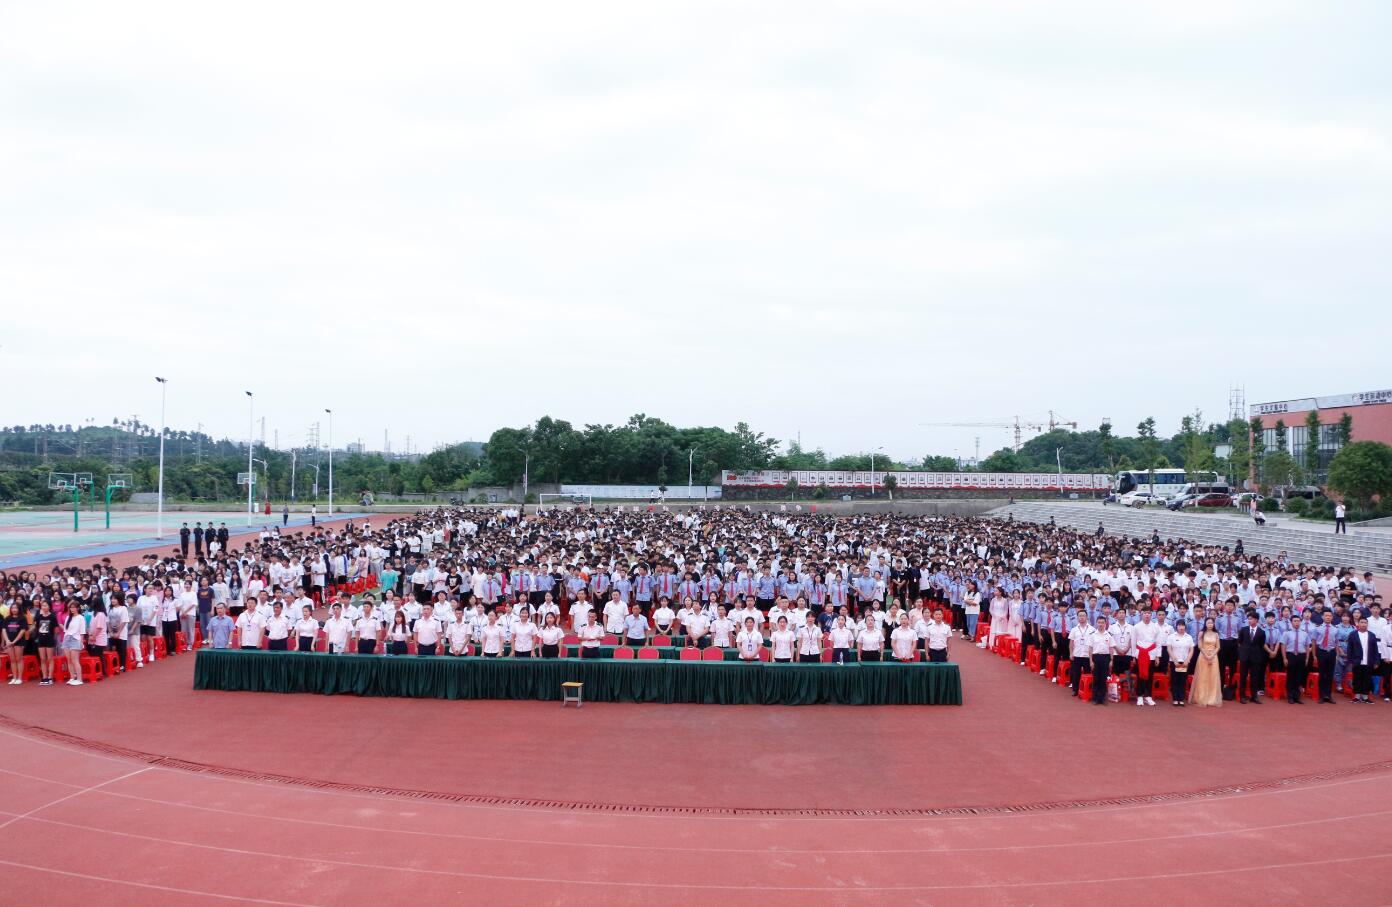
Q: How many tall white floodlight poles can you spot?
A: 3